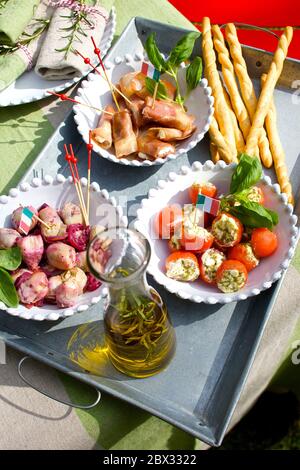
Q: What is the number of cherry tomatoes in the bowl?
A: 12